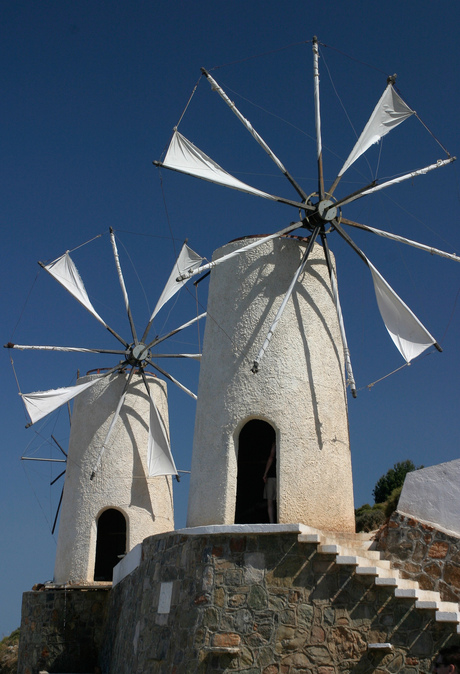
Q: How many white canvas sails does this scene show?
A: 7